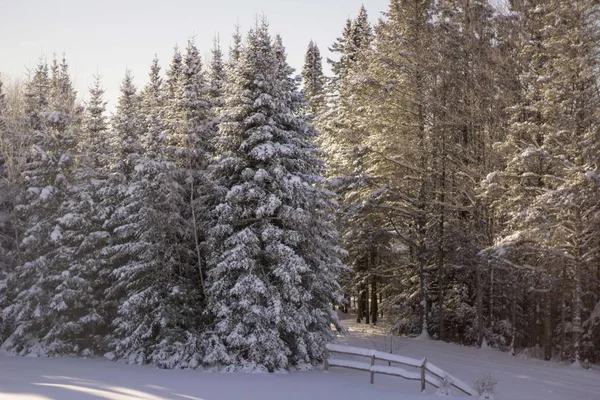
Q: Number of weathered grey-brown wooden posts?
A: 3